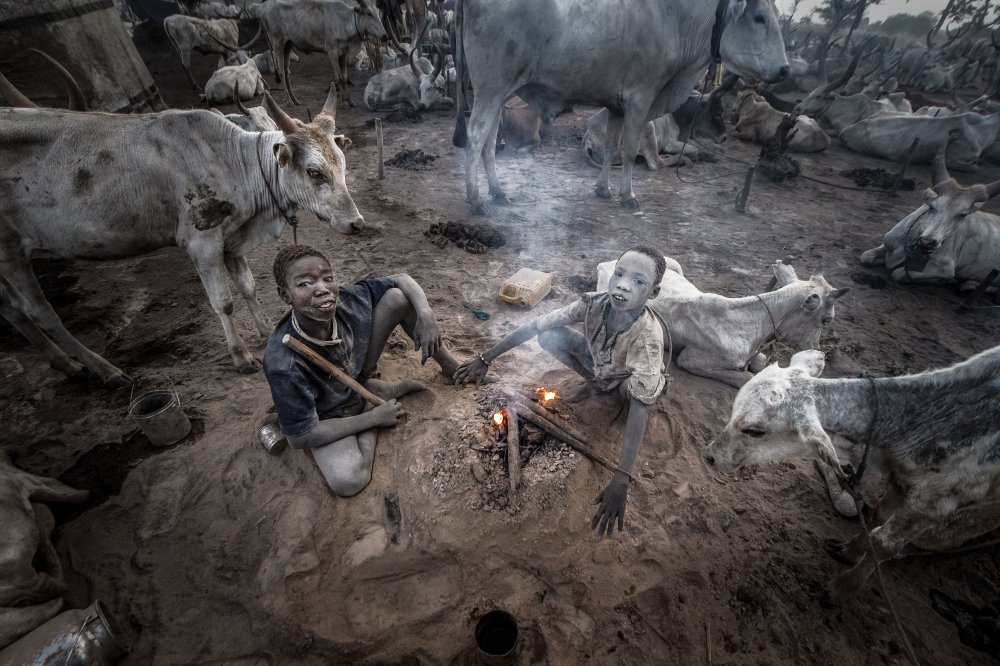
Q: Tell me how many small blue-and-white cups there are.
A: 0